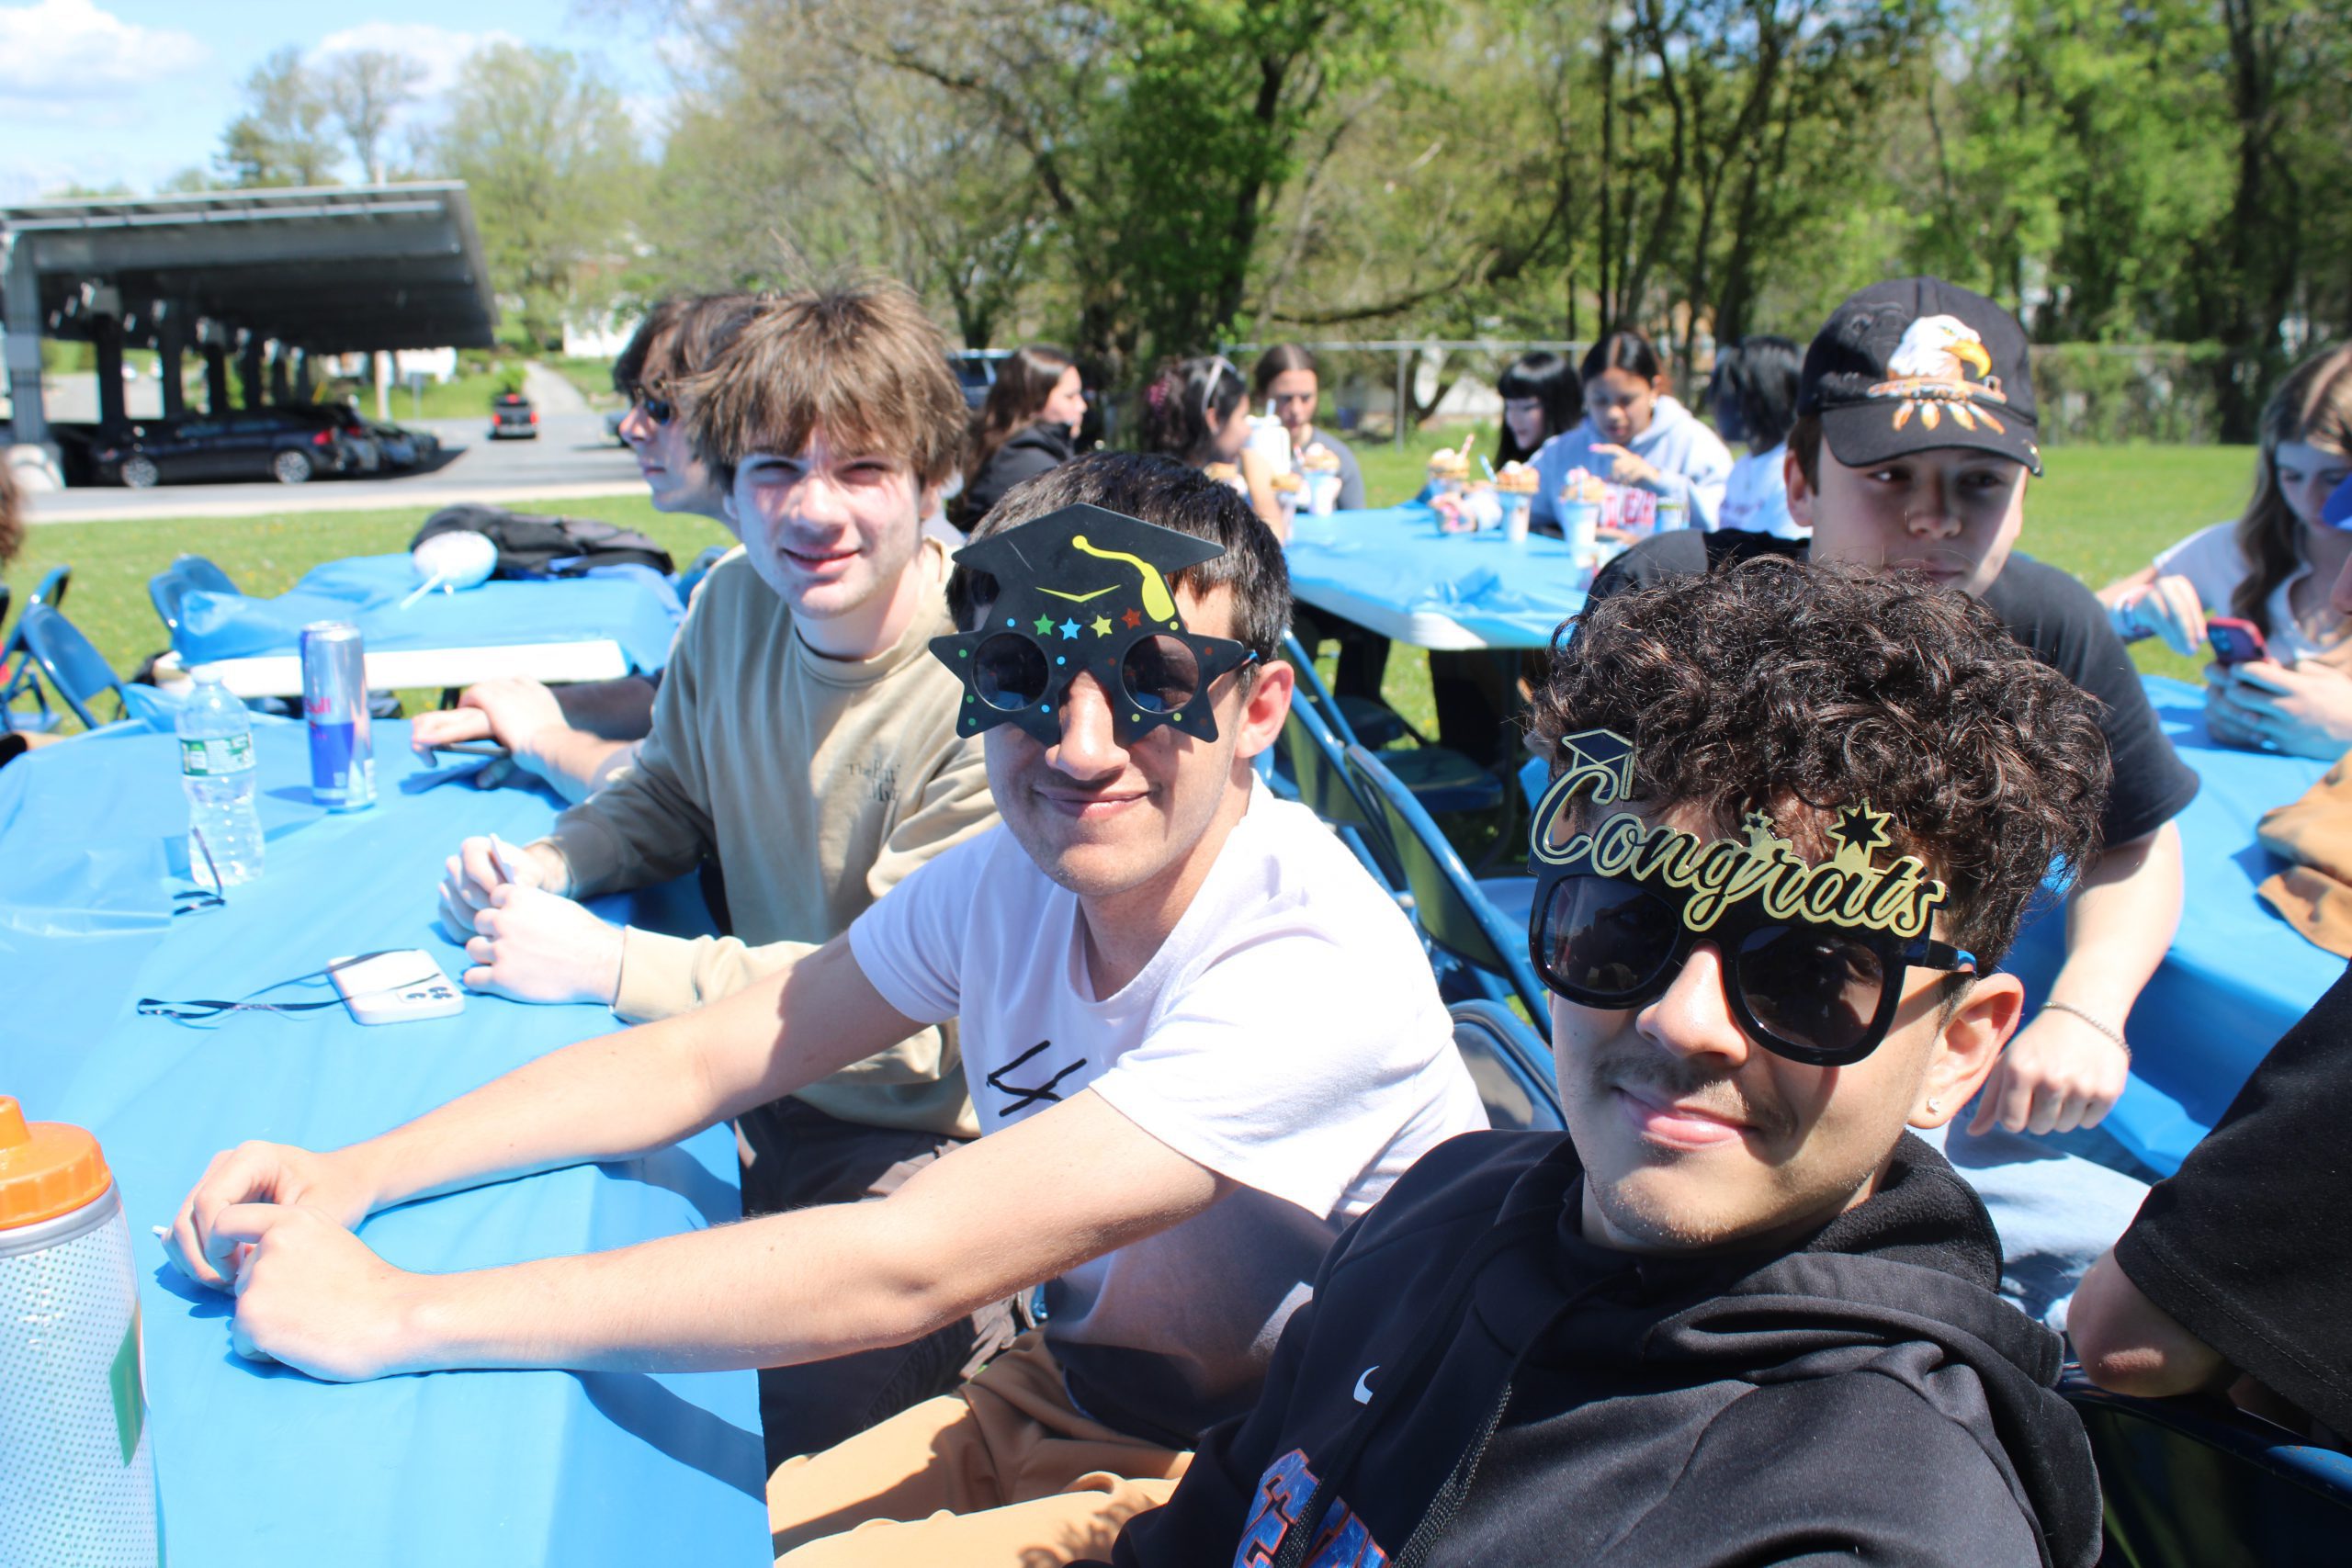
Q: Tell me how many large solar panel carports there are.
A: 1